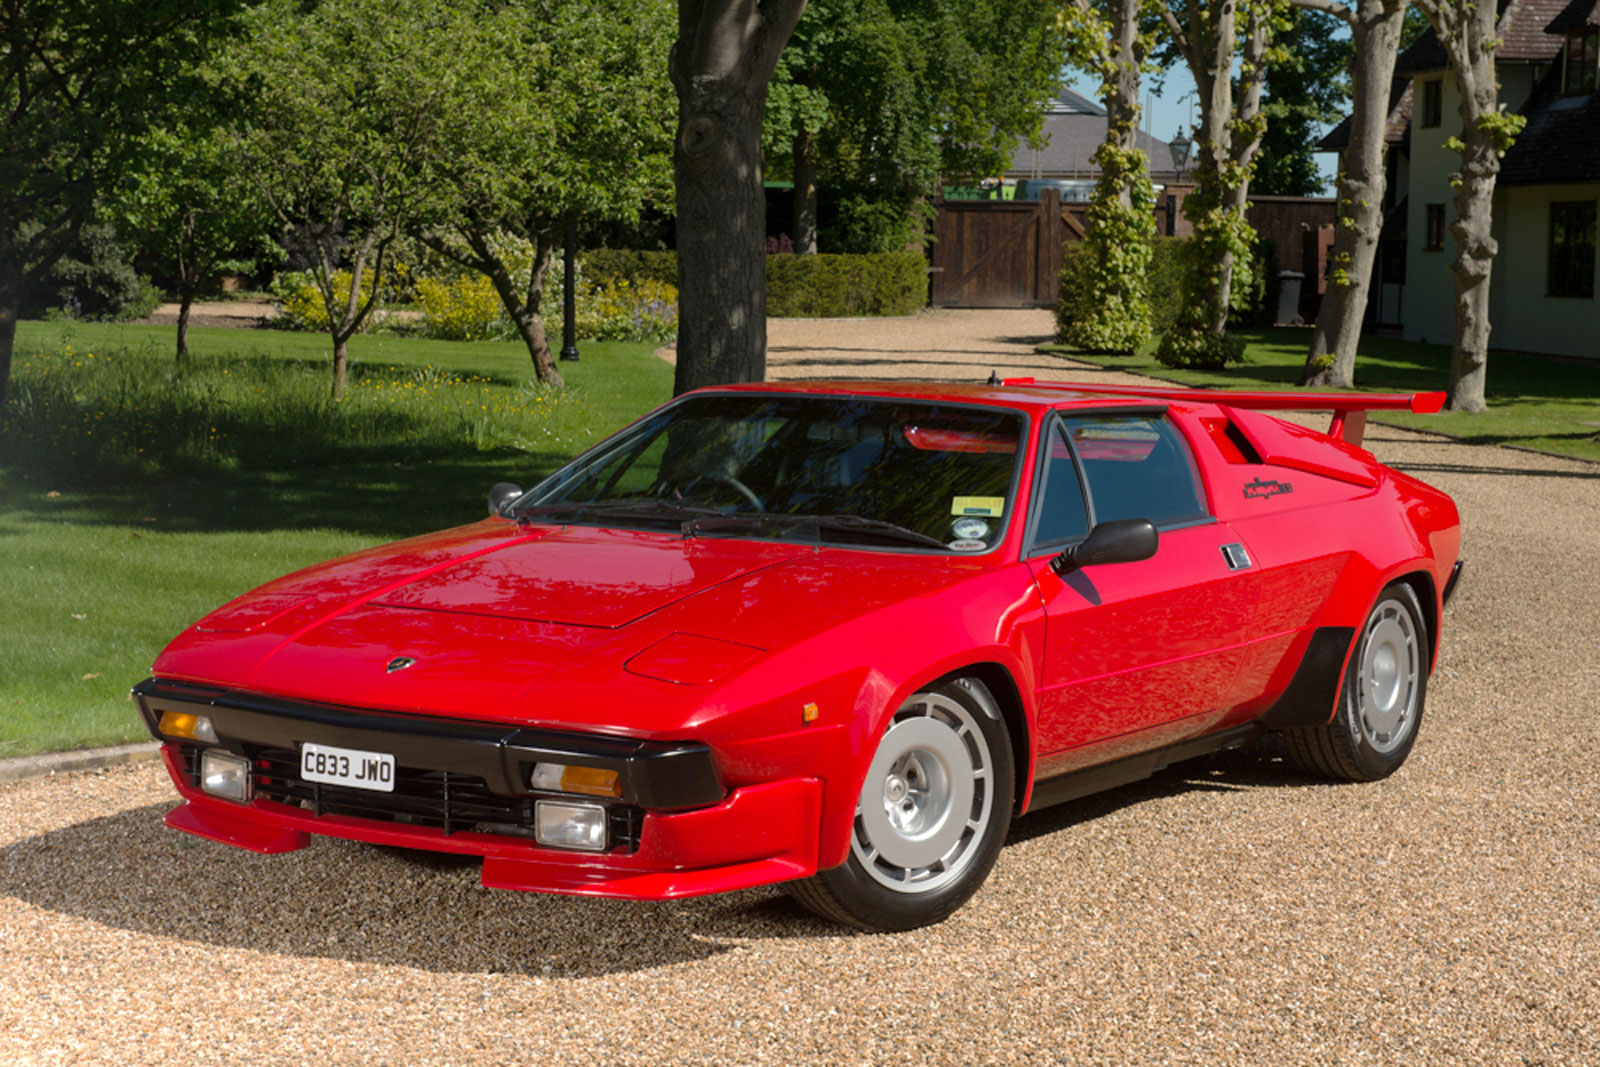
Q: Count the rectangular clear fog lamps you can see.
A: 2